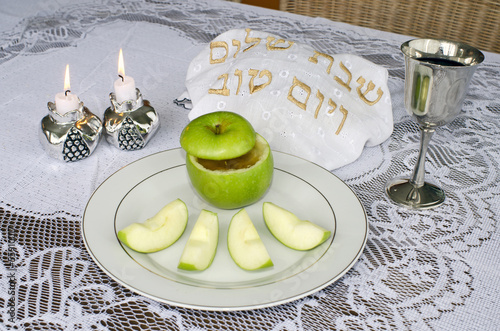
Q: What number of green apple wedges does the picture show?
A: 4